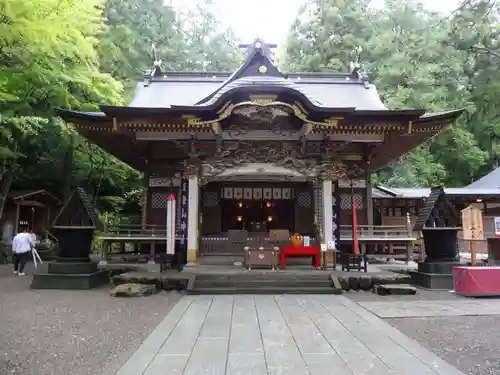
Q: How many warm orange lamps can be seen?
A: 4